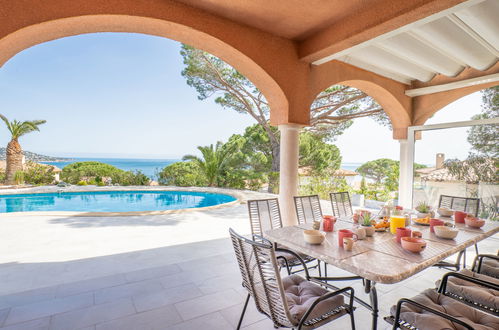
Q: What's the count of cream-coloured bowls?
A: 3